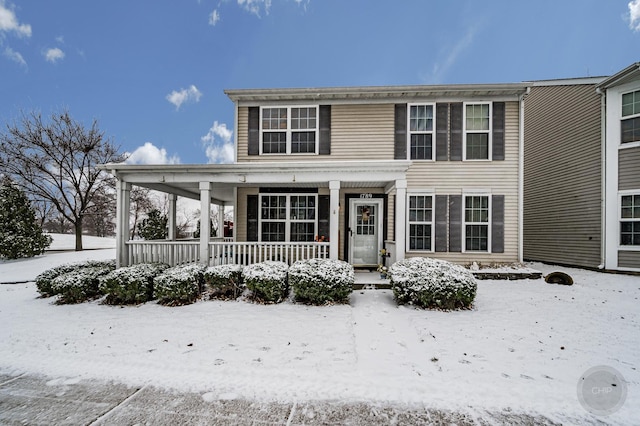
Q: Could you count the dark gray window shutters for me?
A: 11